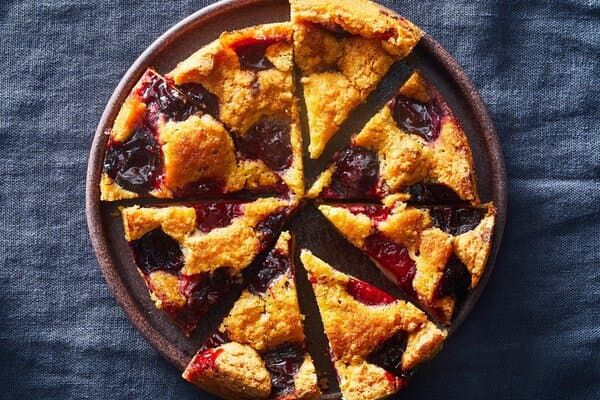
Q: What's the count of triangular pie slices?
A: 8